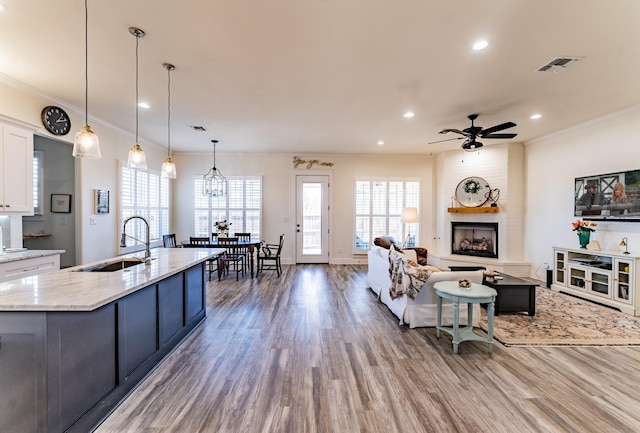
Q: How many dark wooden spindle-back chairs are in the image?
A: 6